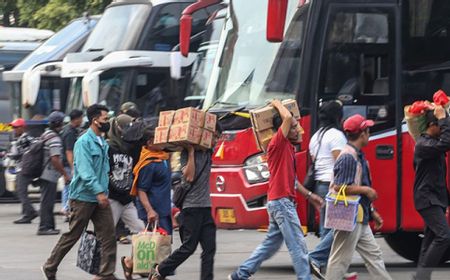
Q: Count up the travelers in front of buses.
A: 12